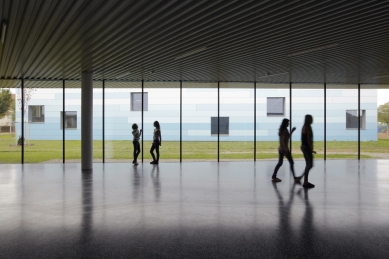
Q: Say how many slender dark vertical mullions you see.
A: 10